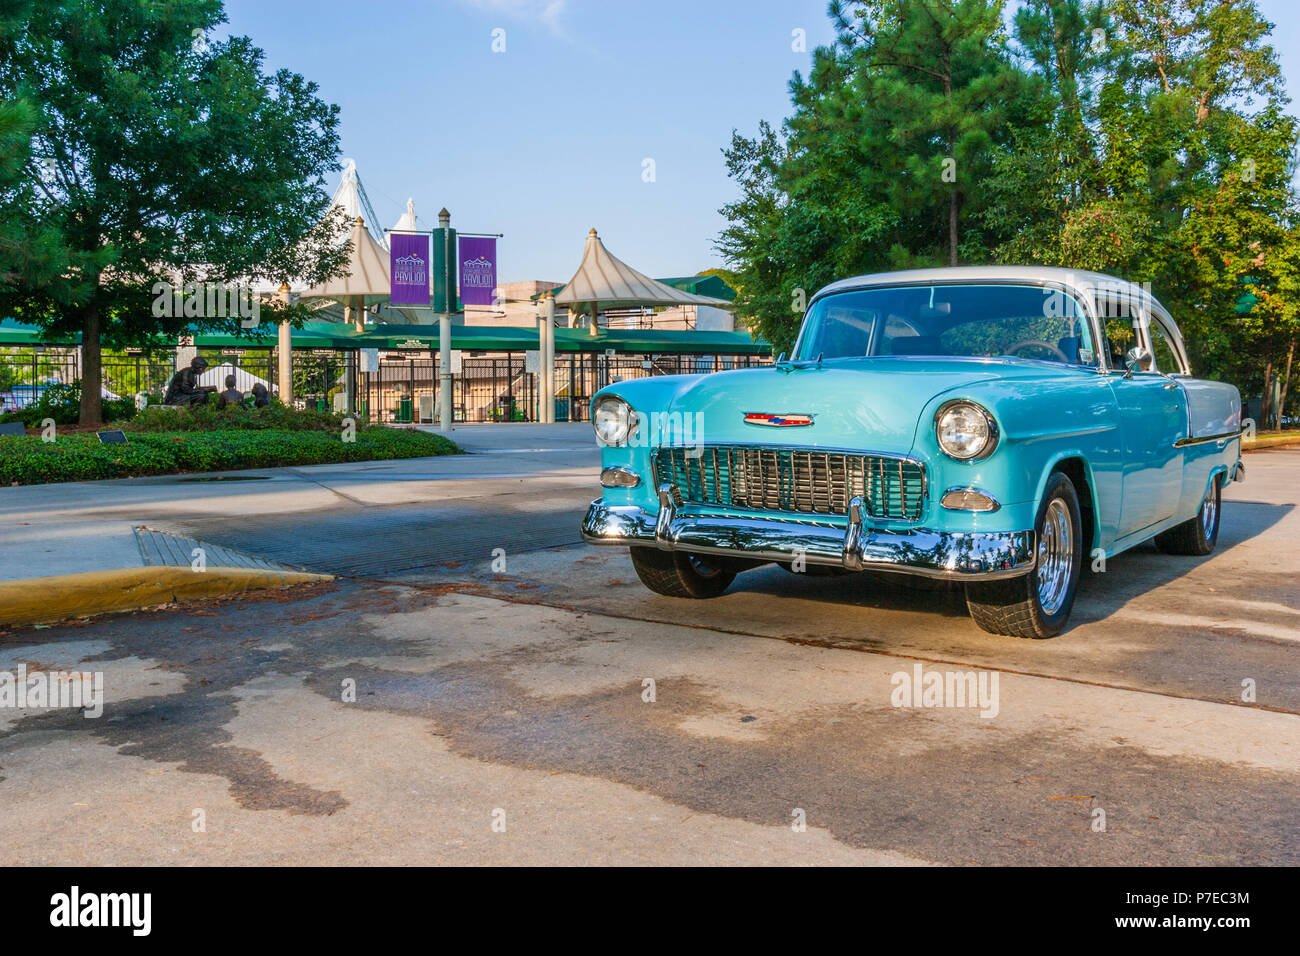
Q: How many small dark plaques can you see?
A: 2